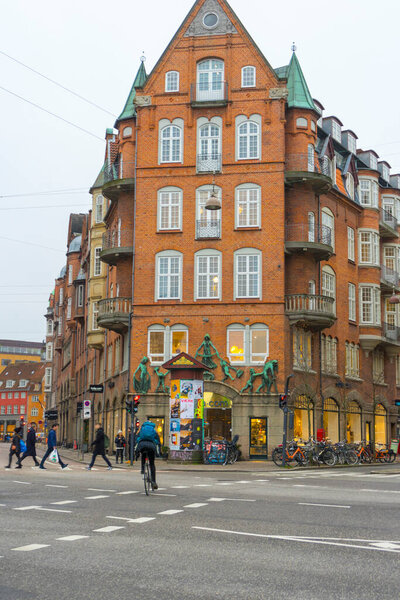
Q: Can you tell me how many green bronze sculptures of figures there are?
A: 6